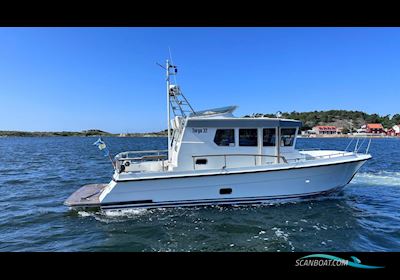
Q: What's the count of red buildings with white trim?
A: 2